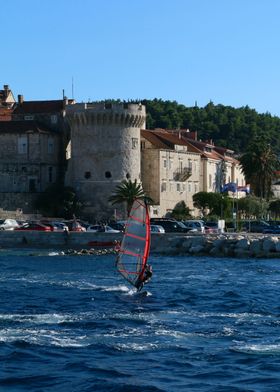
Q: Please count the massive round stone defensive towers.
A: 1